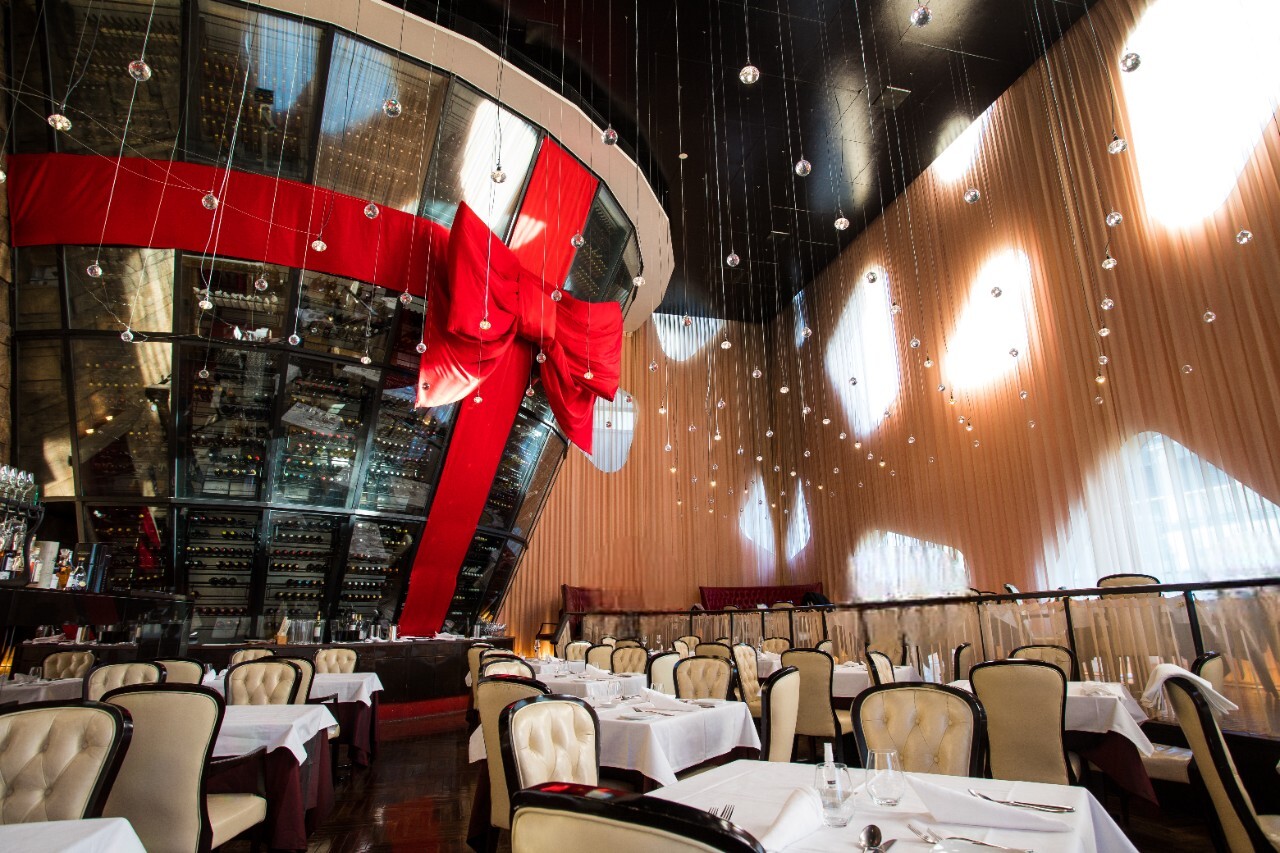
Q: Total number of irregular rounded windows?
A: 11